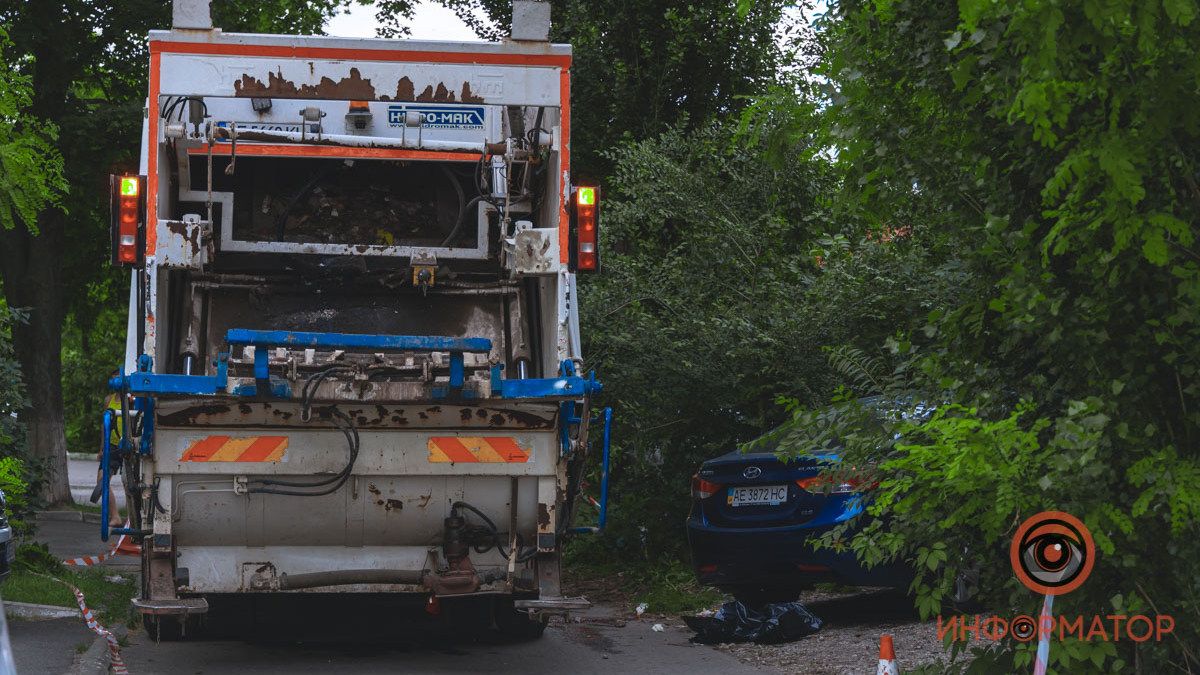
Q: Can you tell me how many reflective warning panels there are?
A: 2